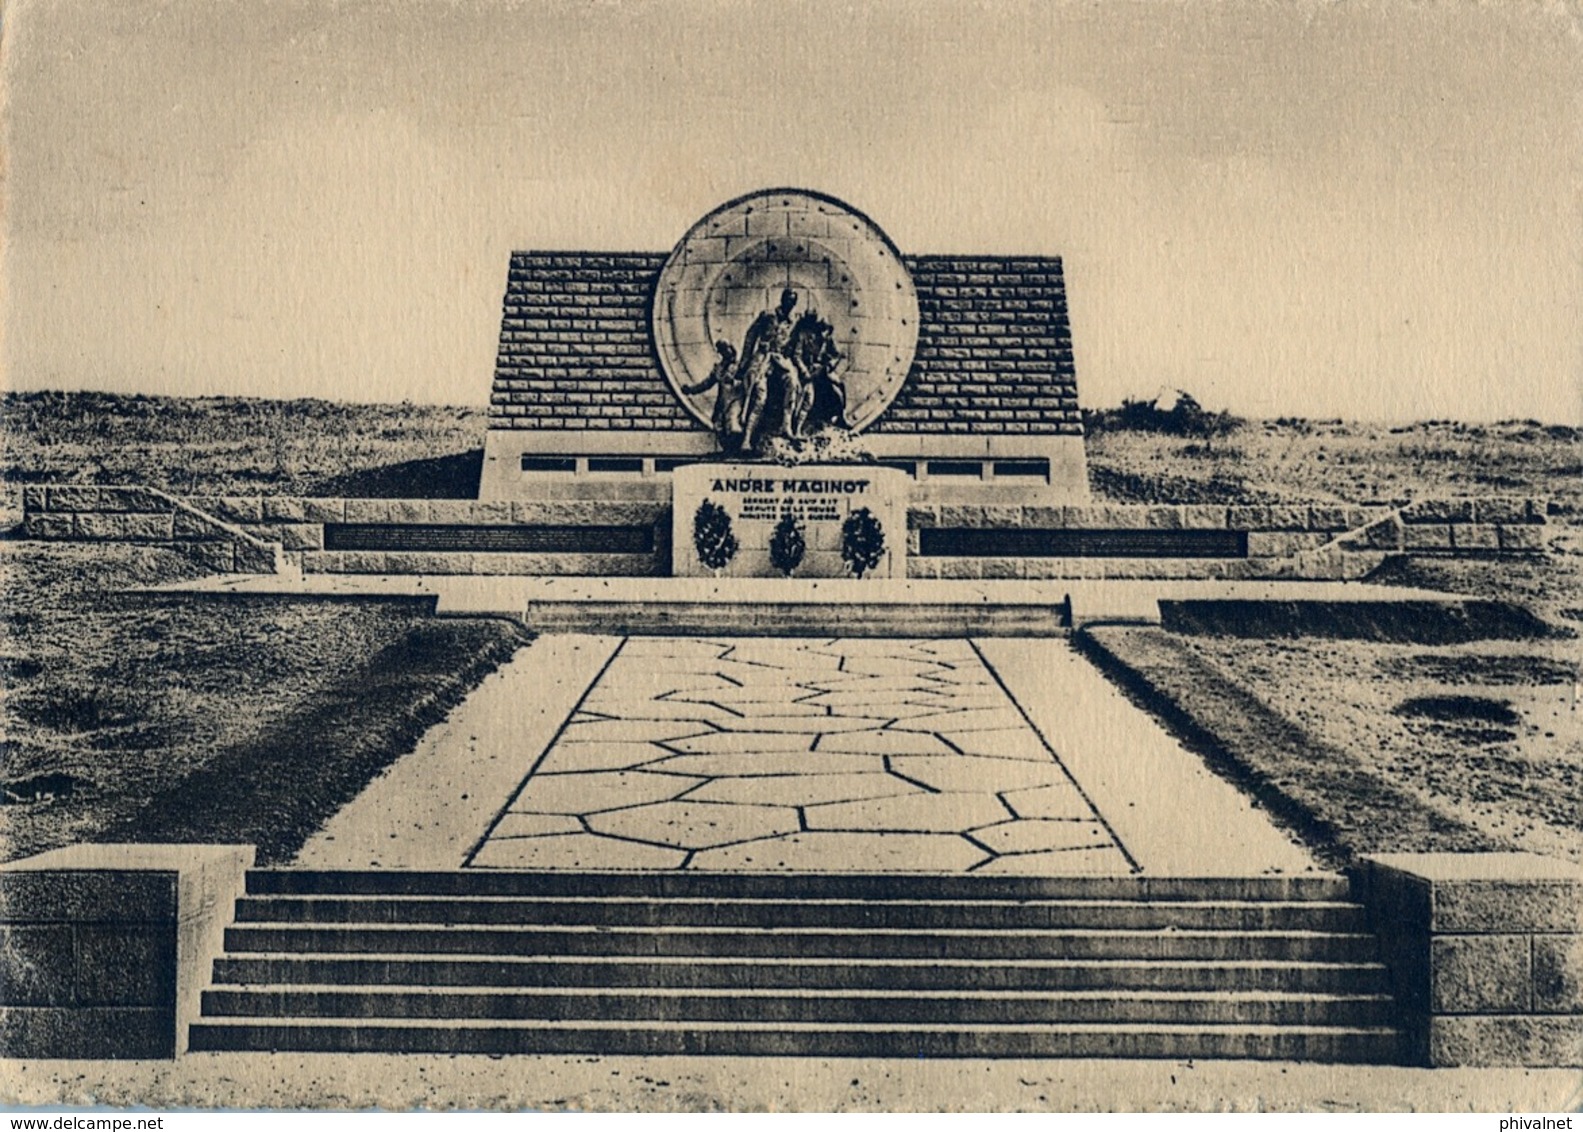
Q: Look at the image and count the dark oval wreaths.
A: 3